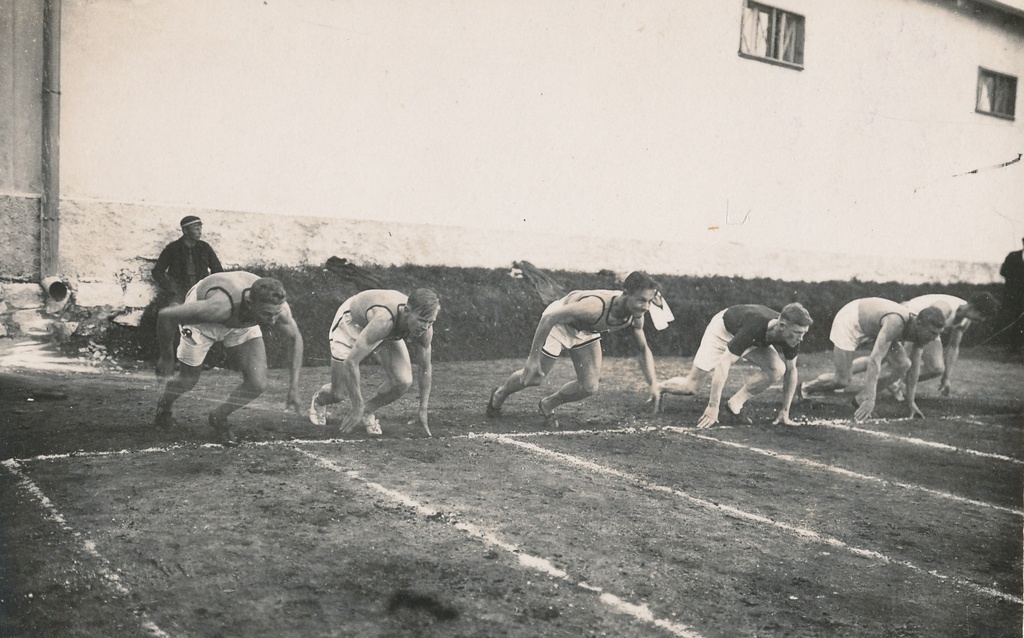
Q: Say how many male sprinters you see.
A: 6